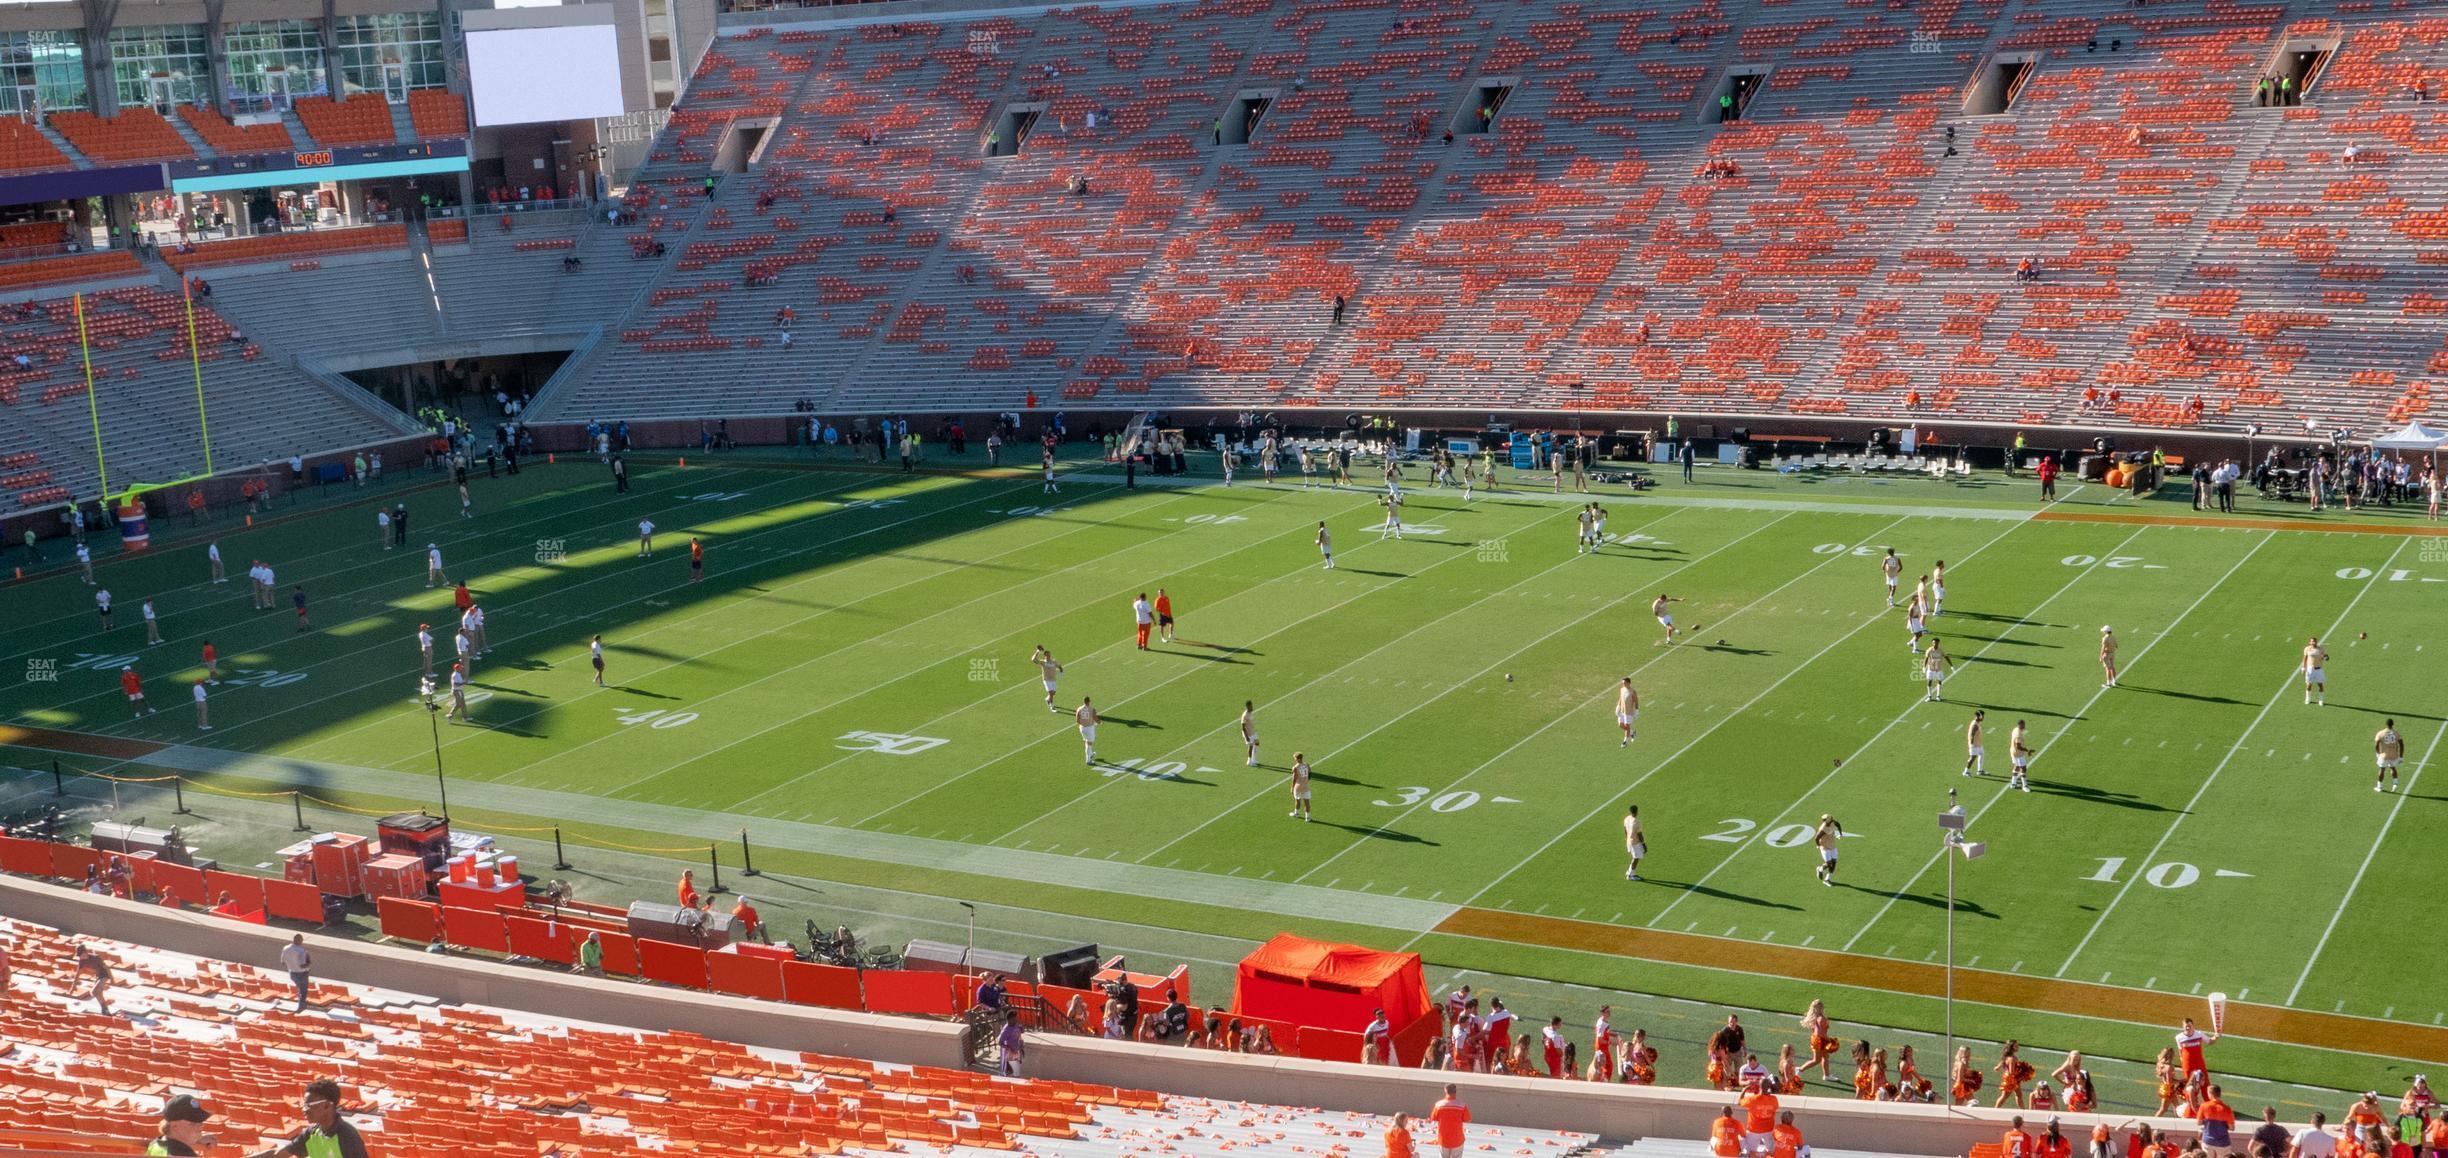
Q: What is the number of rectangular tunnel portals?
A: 7